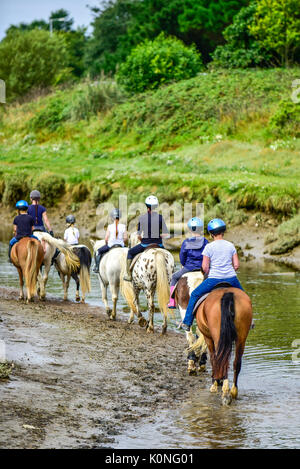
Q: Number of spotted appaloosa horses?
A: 1